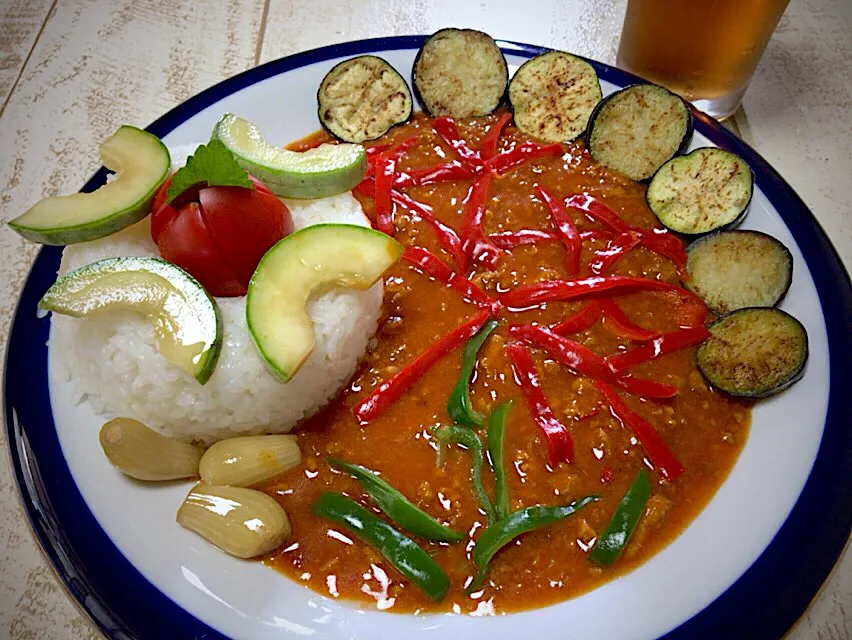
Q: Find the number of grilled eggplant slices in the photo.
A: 7